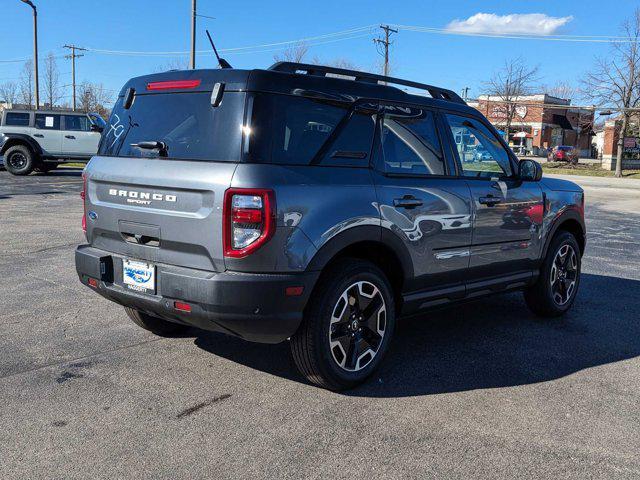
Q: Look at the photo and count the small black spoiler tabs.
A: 2